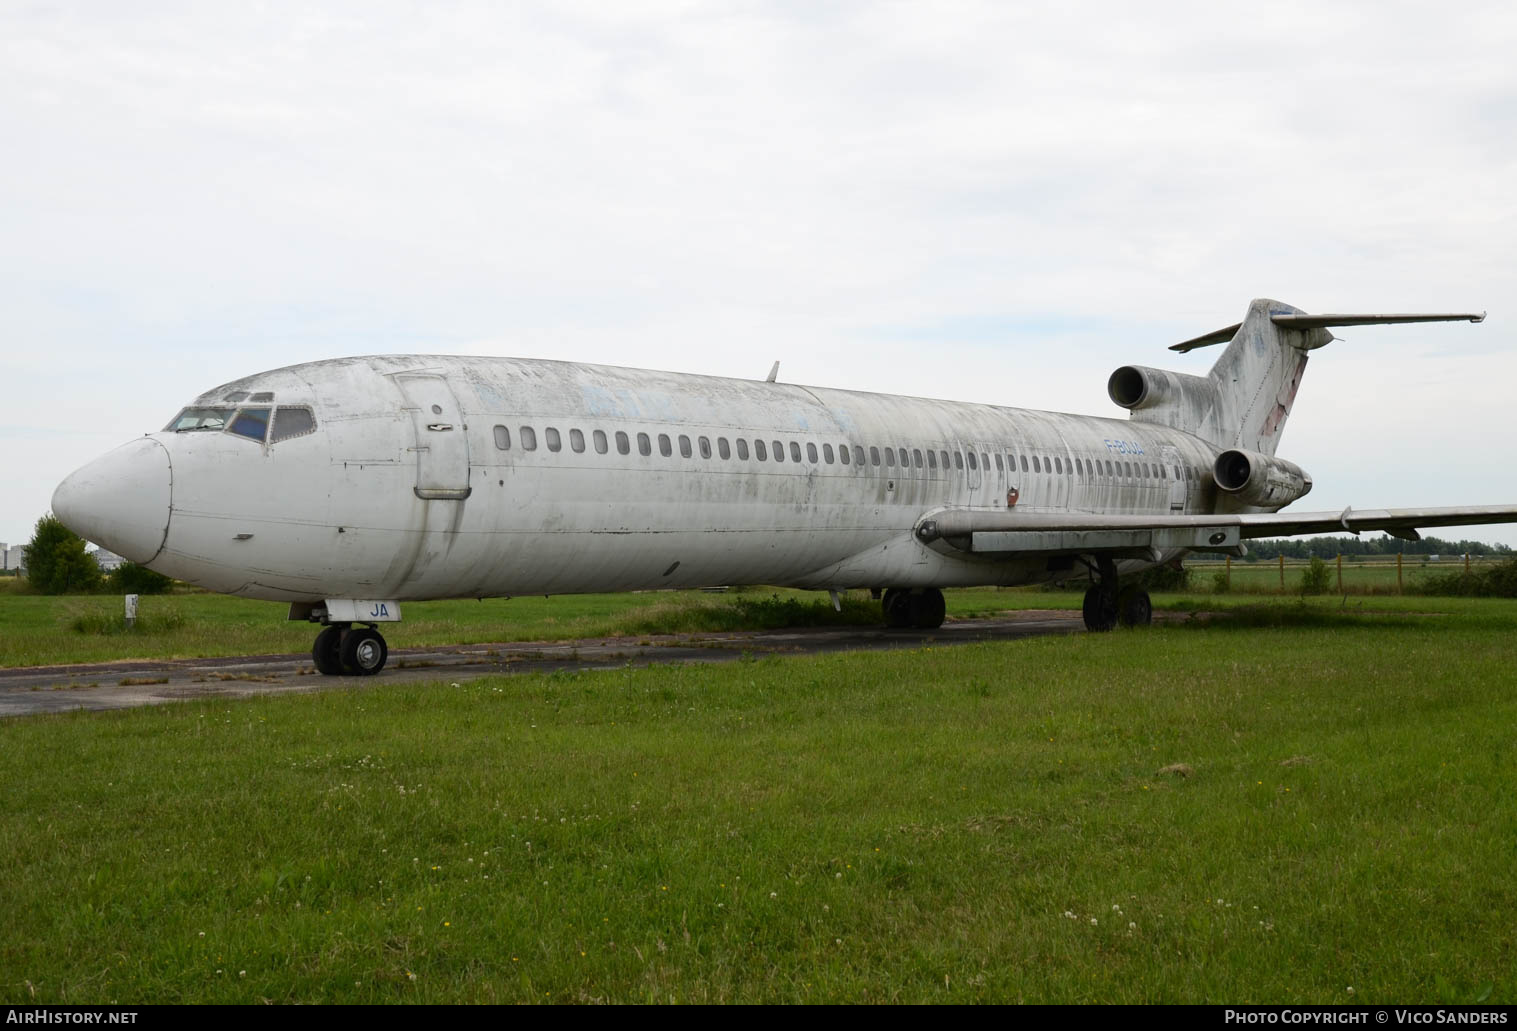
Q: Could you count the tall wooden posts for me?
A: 5